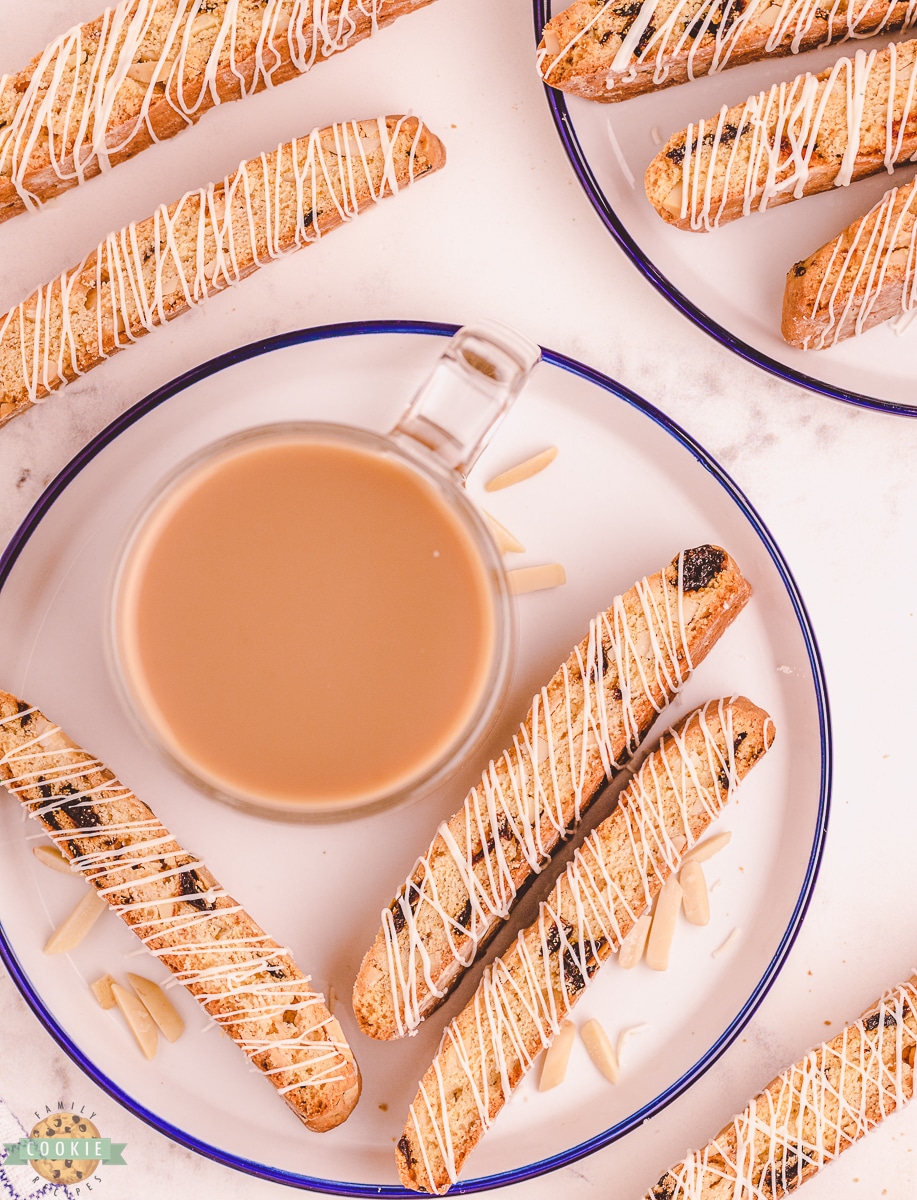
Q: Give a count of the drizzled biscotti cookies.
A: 9